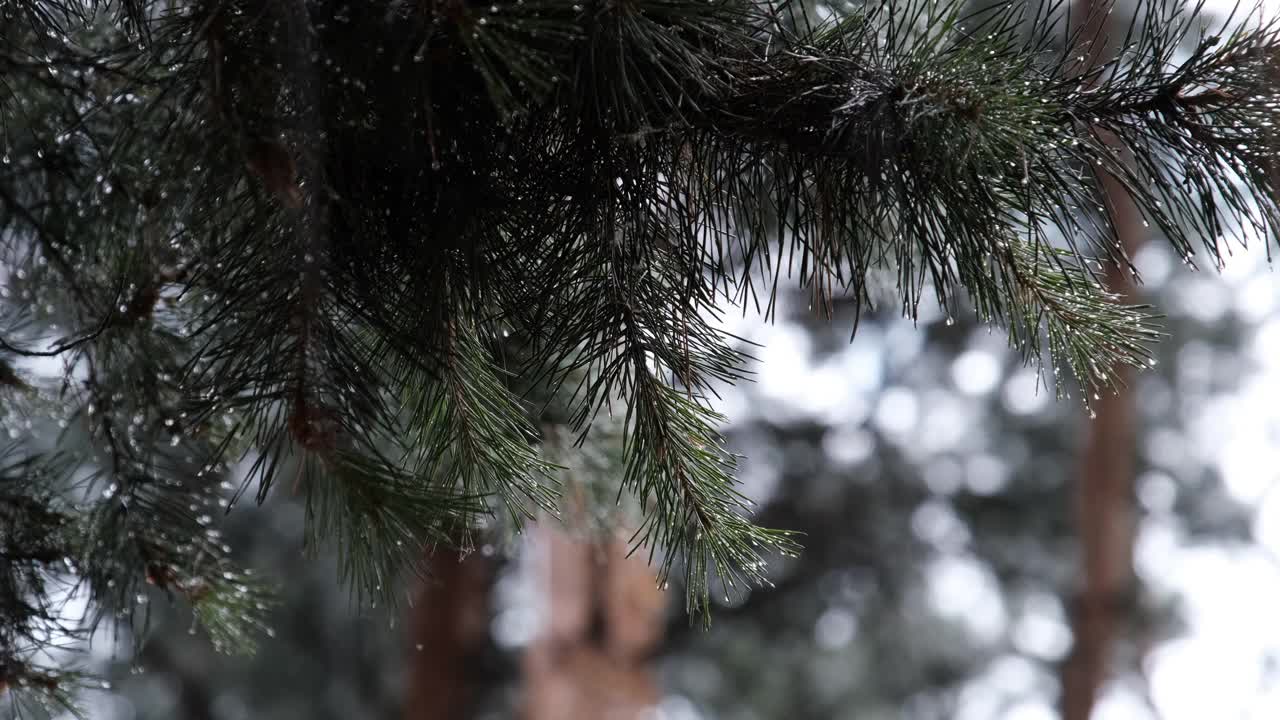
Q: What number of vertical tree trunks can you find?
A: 3